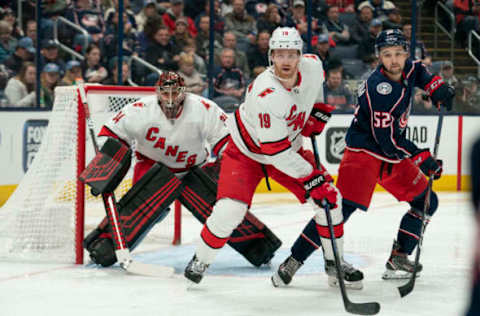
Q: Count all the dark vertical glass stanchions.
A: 5